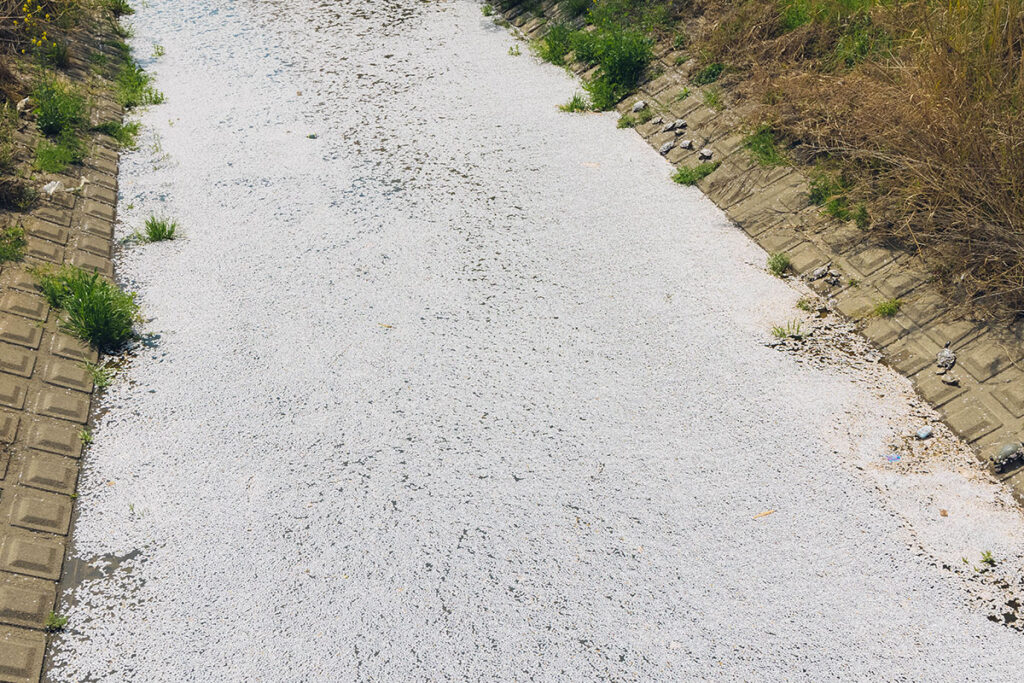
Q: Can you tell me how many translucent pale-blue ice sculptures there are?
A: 0